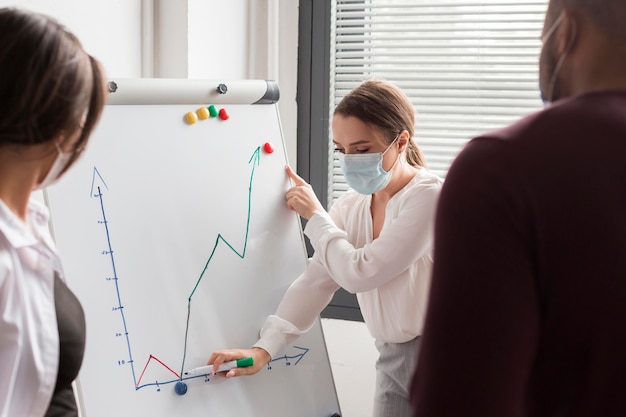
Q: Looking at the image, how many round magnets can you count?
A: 6